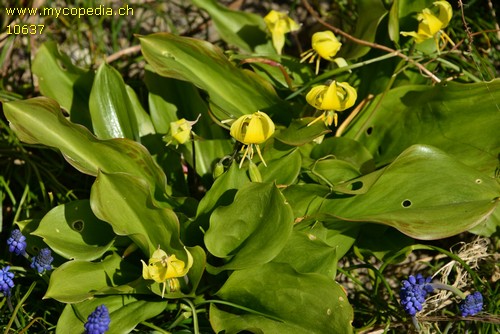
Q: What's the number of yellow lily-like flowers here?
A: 7